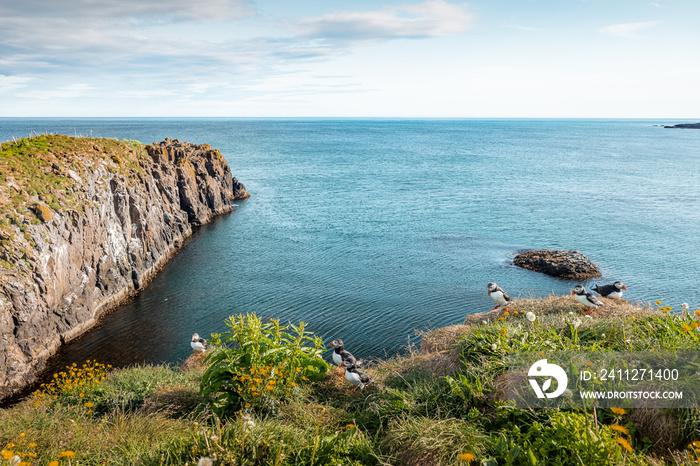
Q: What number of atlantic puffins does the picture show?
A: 6